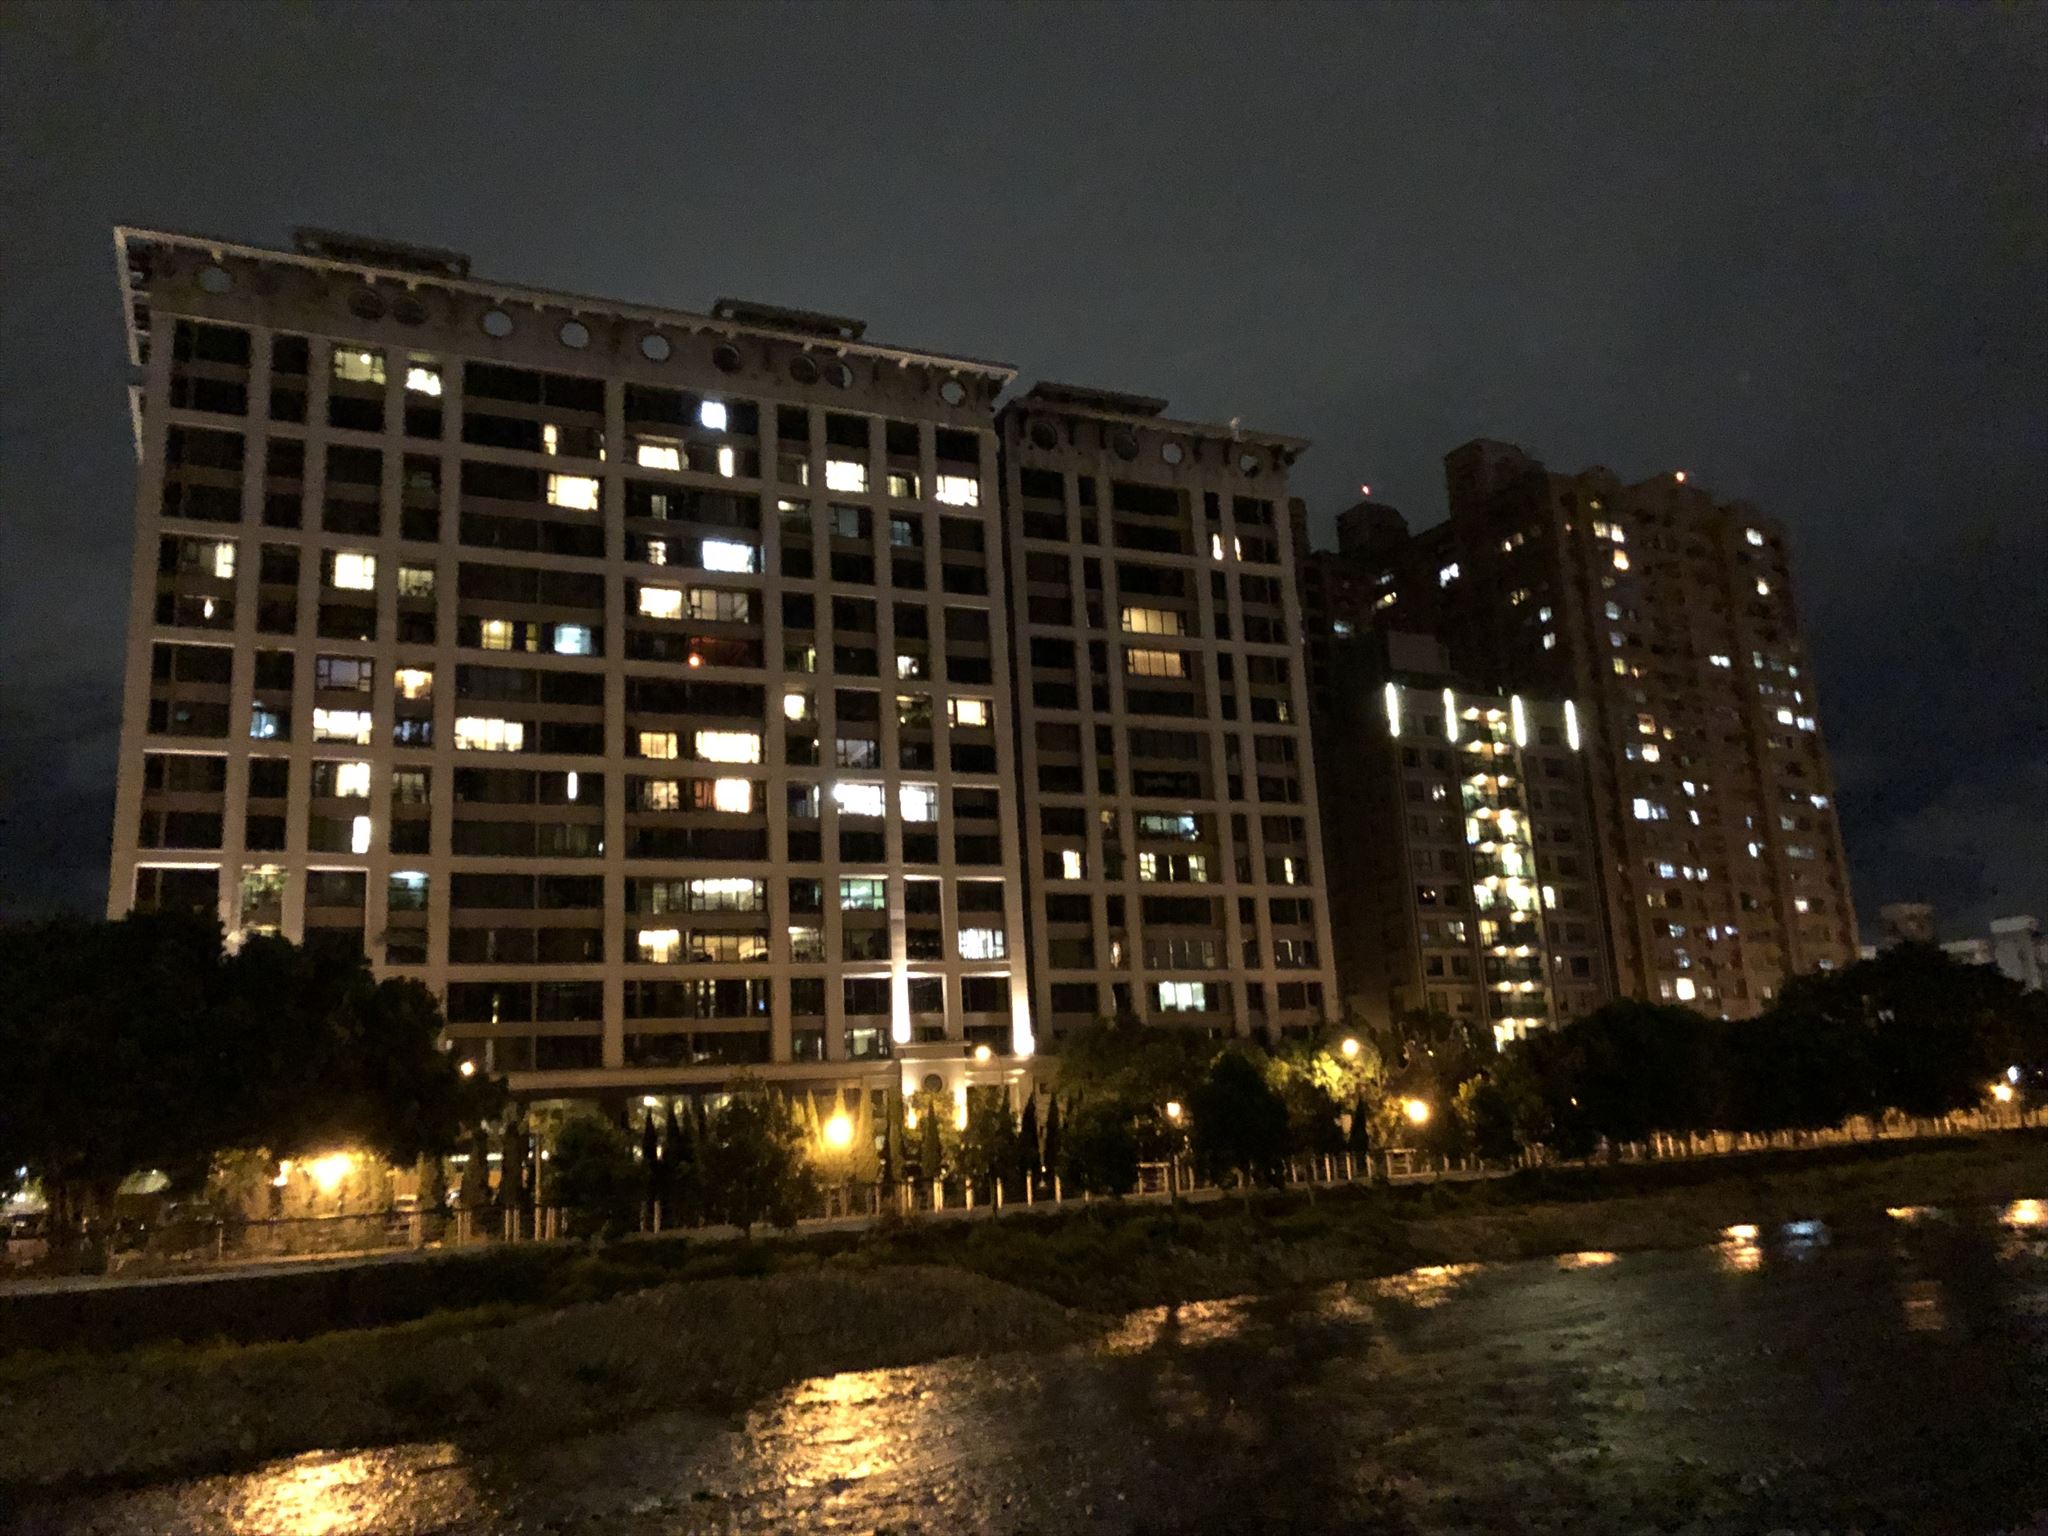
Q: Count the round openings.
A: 14